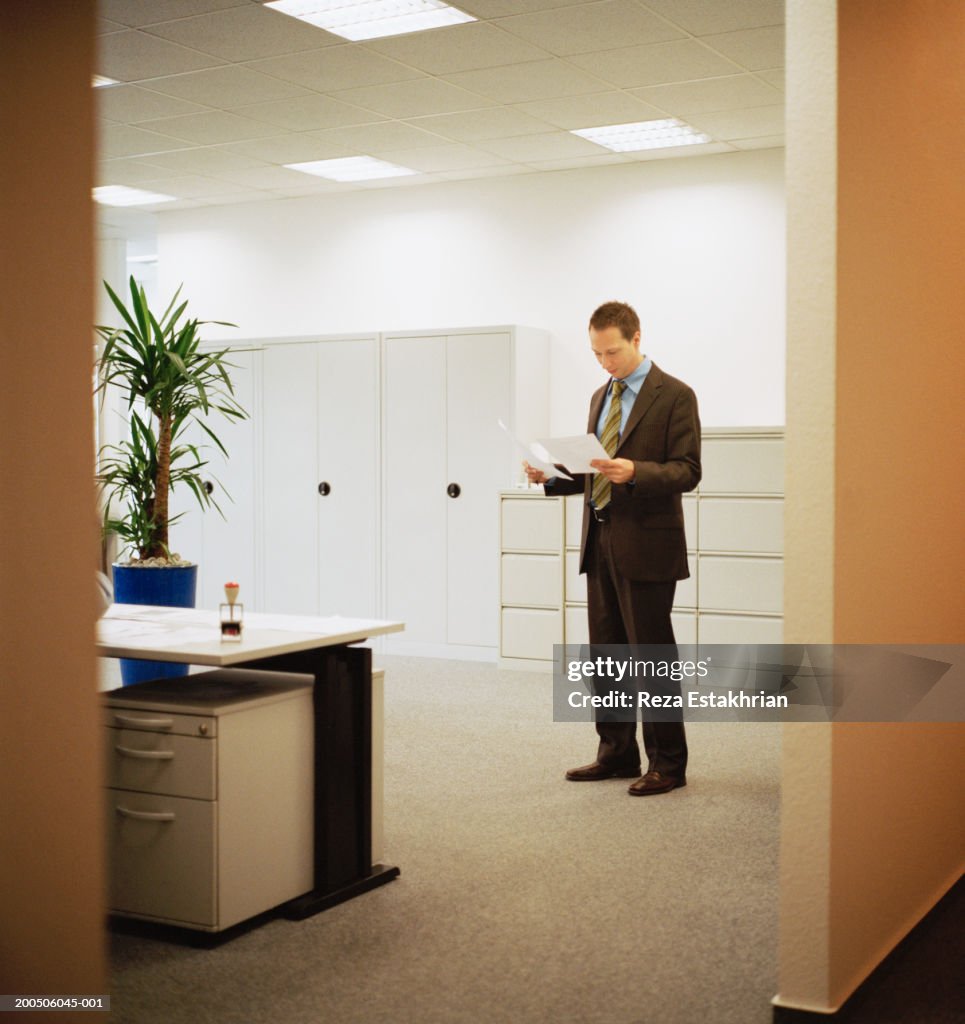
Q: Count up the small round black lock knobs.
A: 3